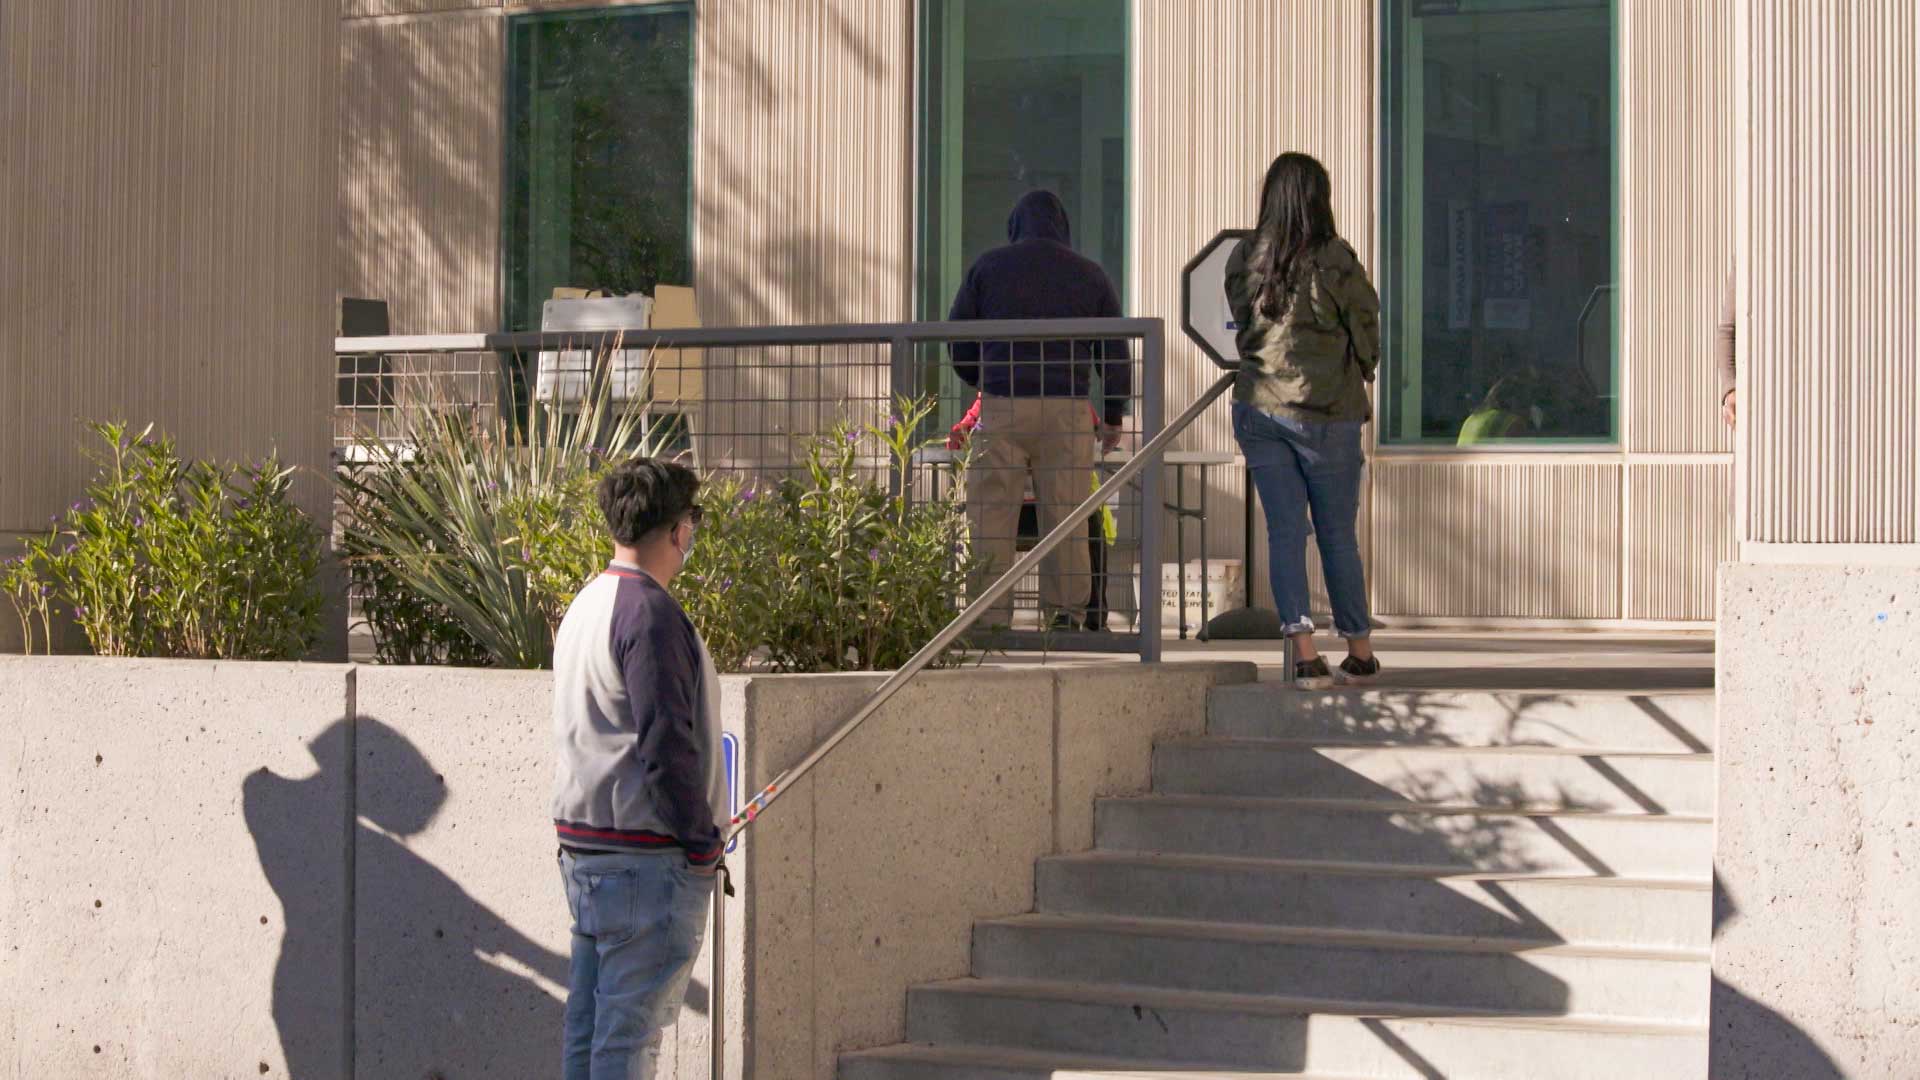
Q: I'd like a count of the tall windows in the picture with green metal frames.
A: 3